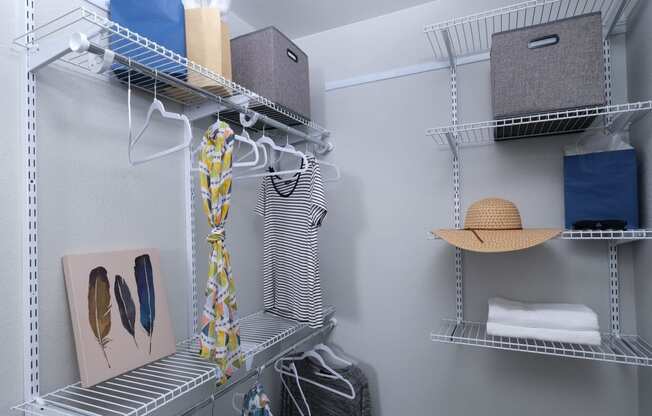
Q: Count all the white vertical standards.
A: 4